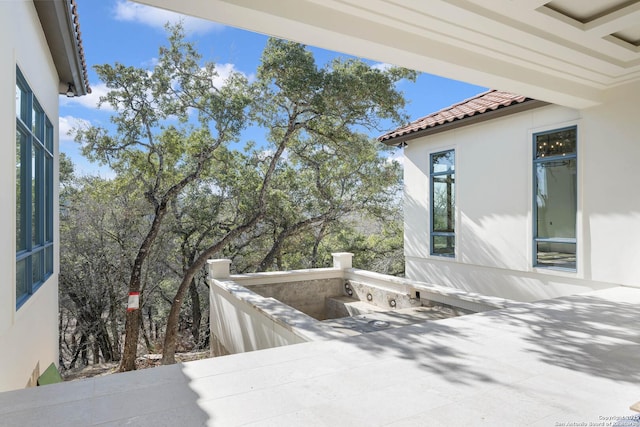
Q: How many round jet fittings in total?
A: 4